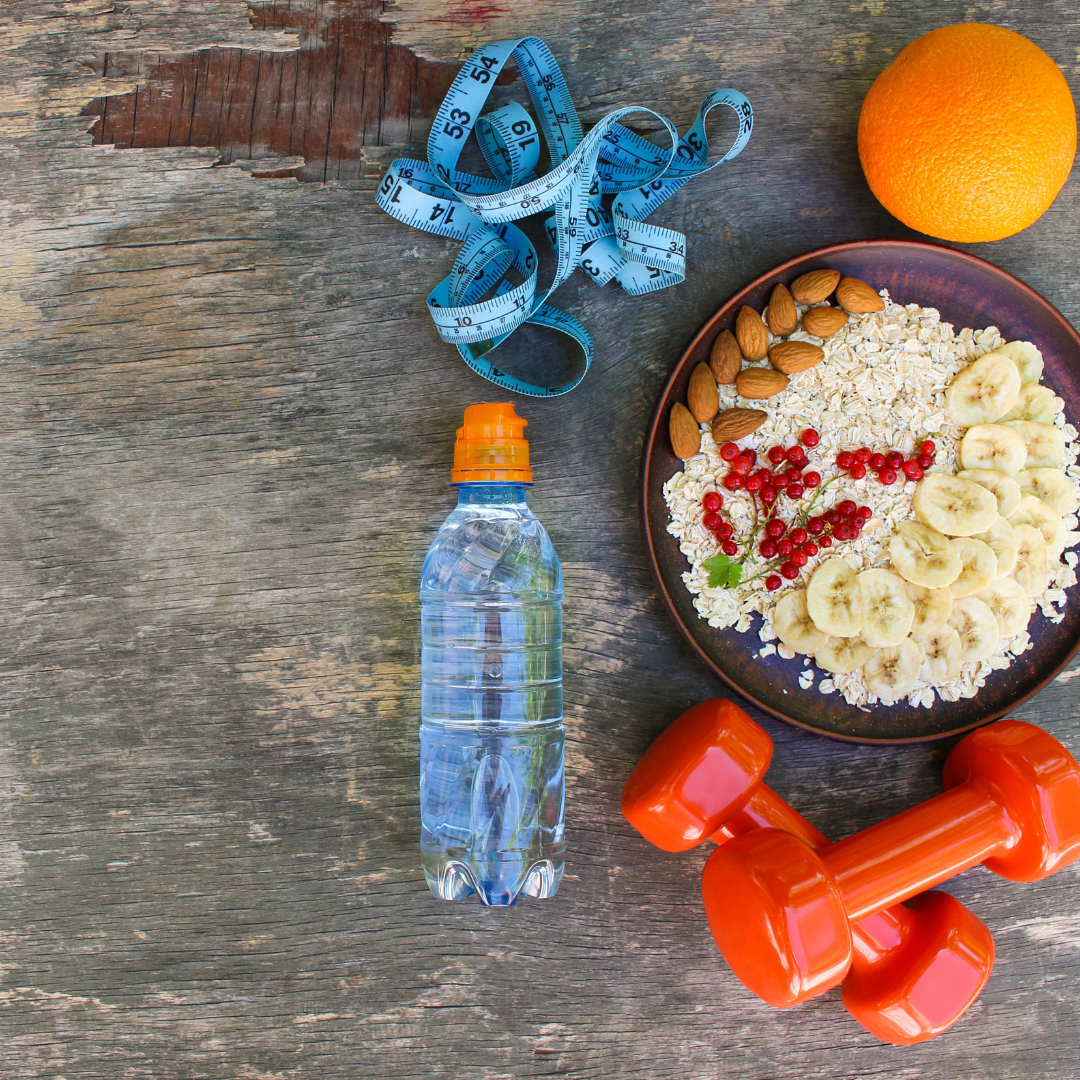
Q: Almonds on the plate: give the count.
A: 11